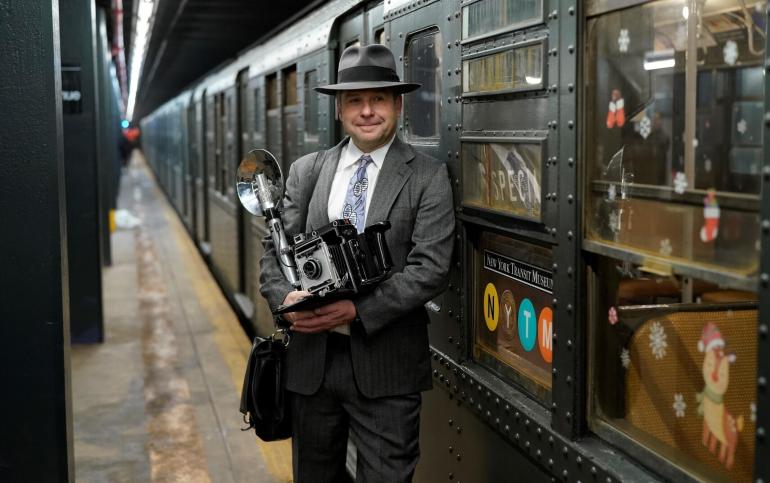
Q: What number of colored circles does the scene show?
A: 4